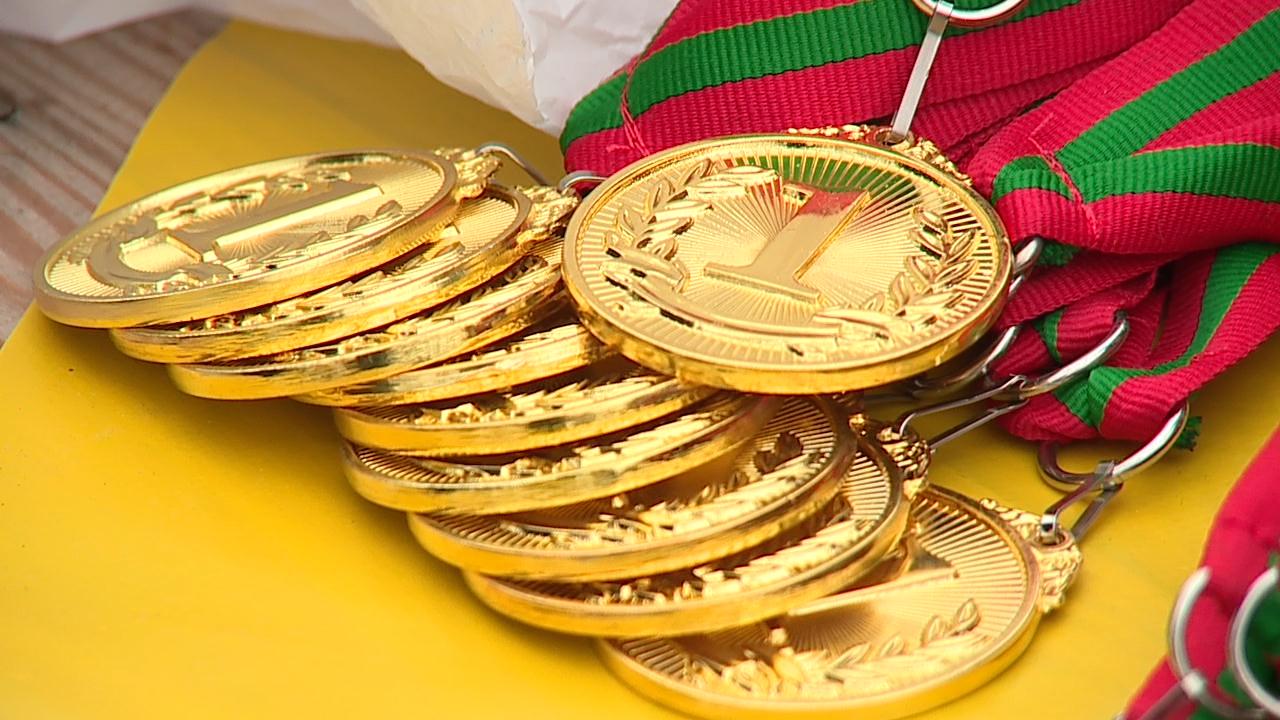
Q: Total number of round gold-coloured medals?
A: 10